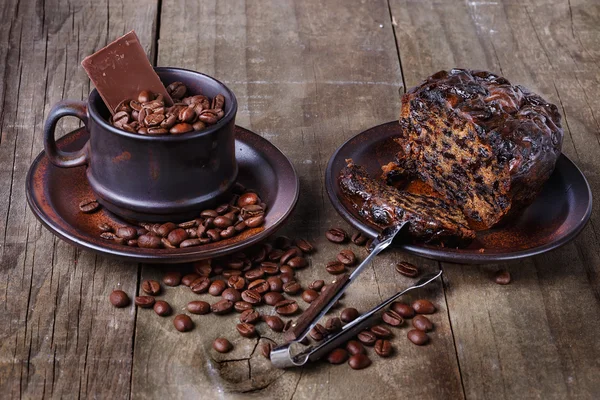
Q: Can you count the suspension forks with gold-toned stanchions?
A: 0